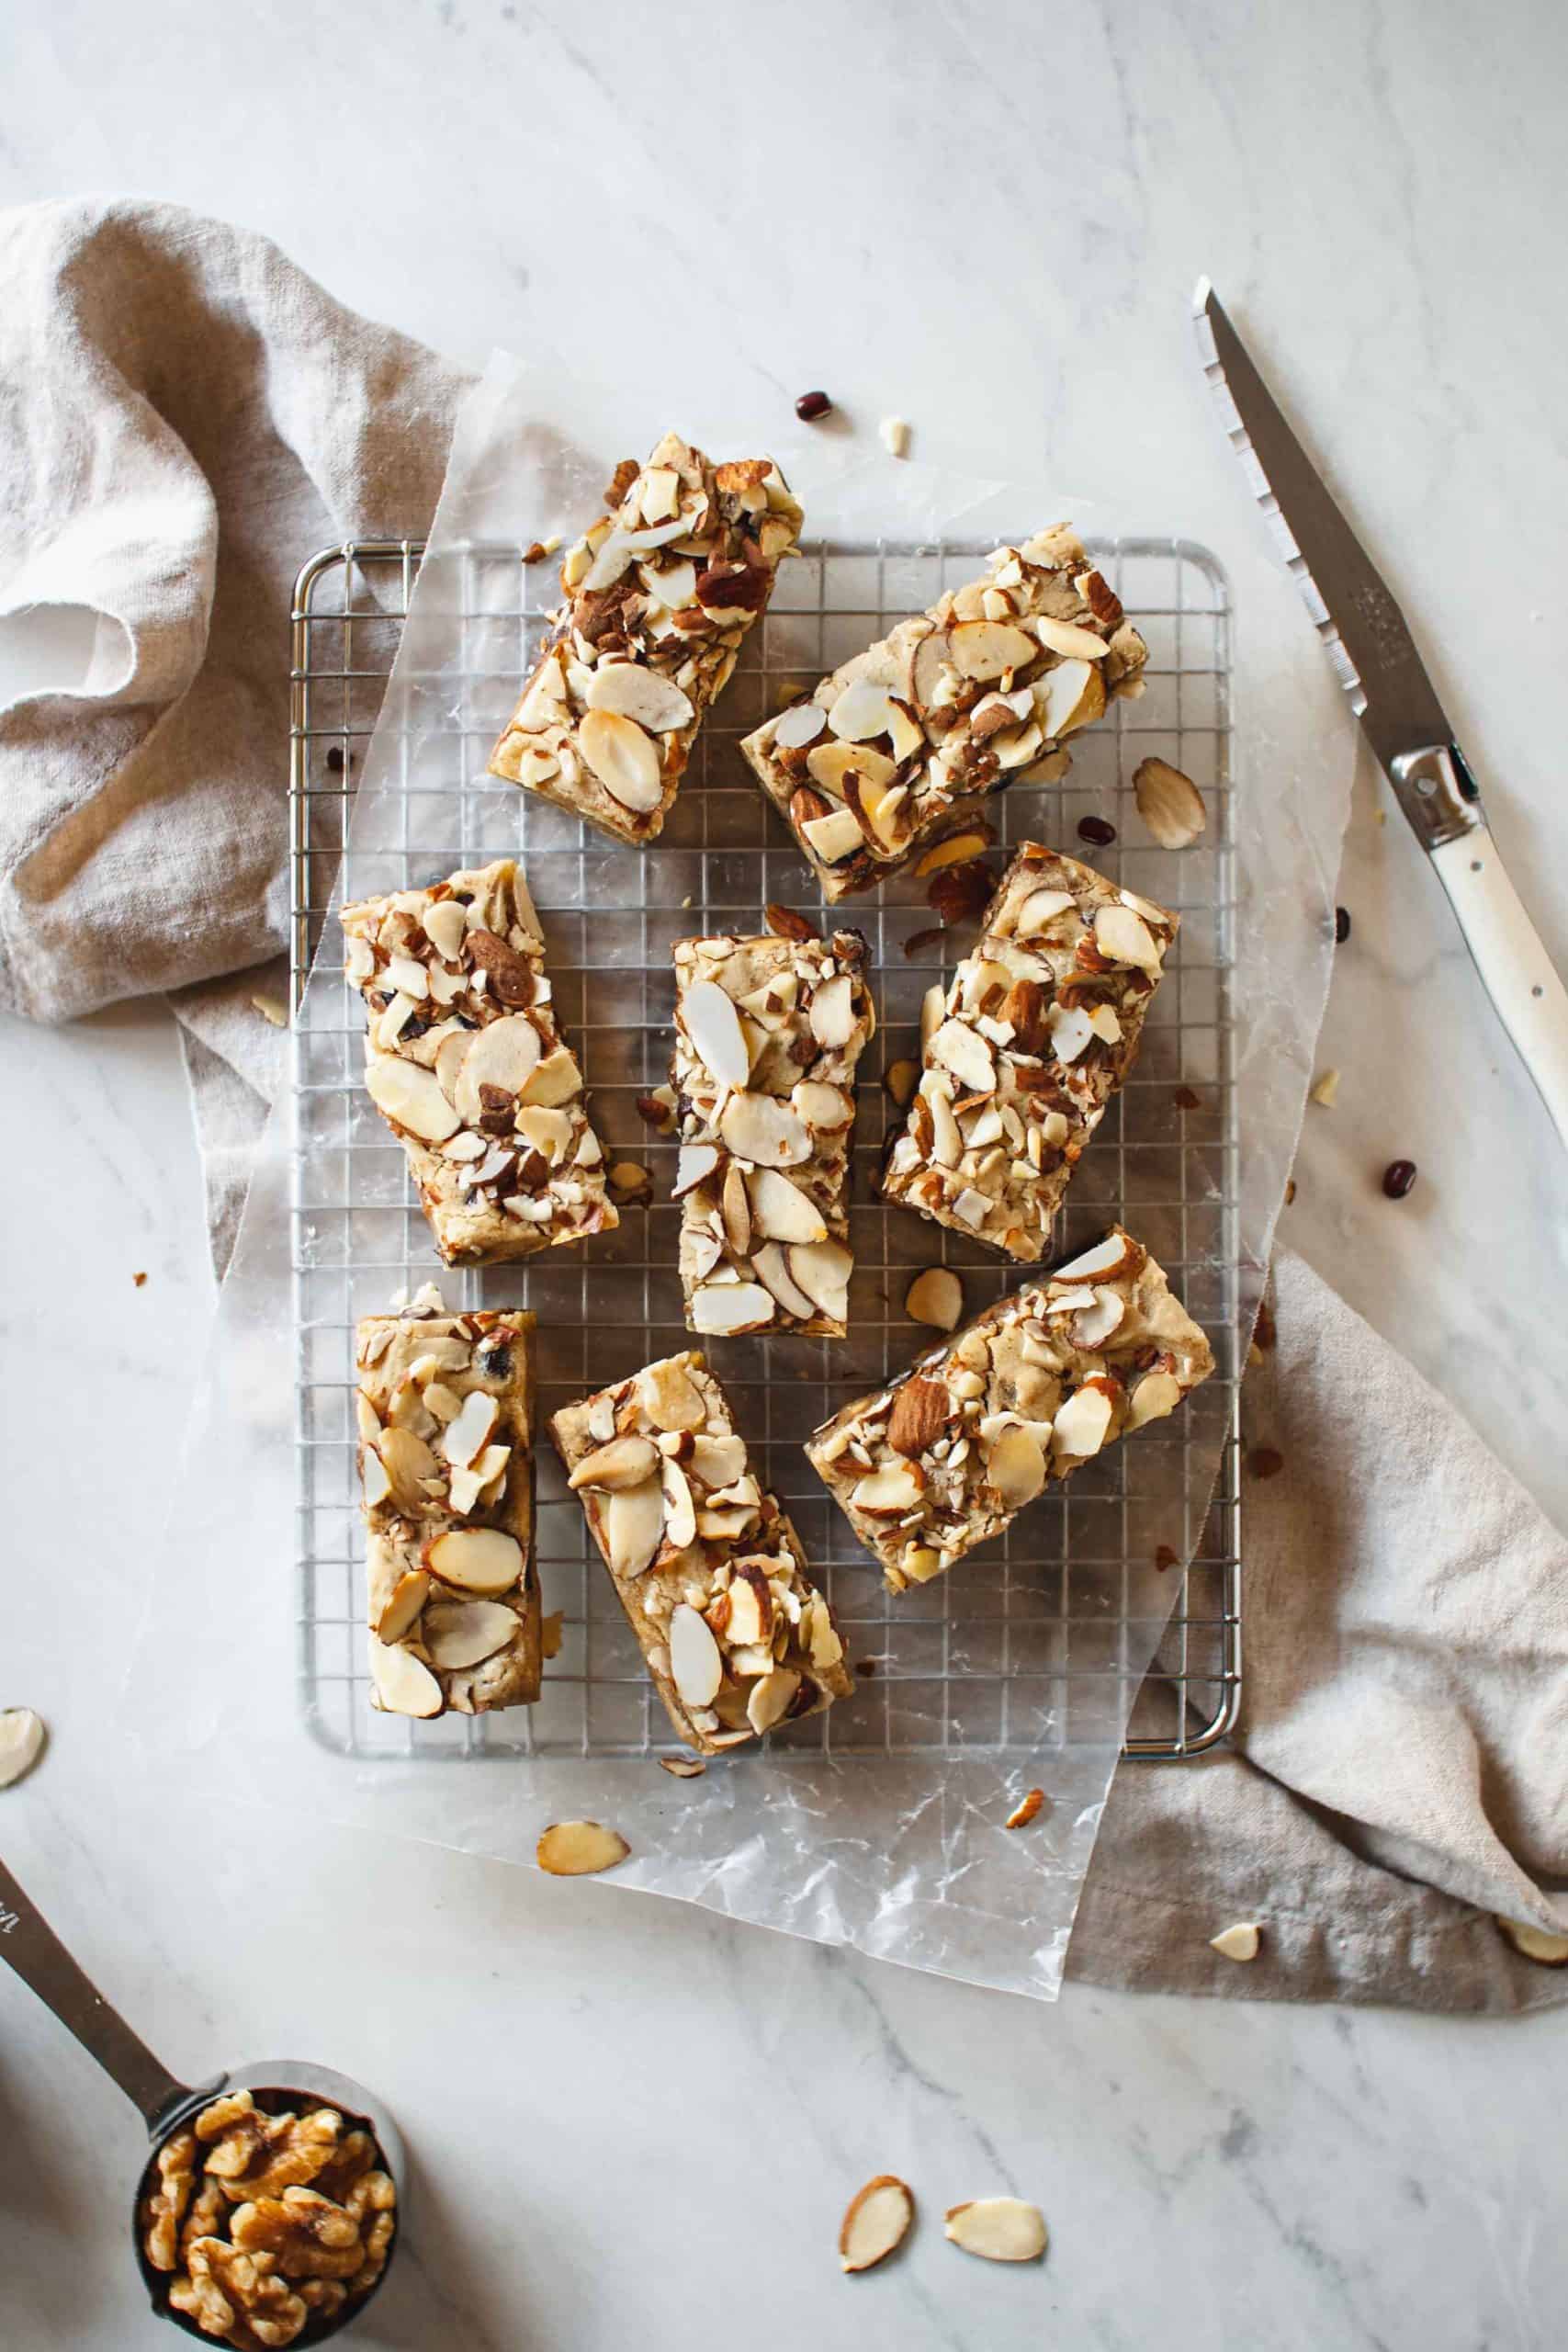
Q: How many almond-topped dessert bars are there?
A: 8